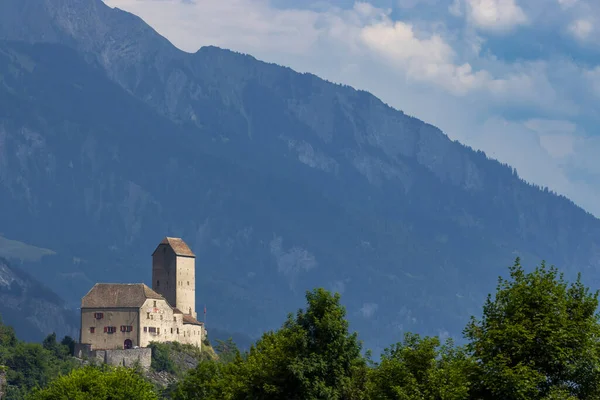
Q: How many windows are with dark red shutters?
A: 4